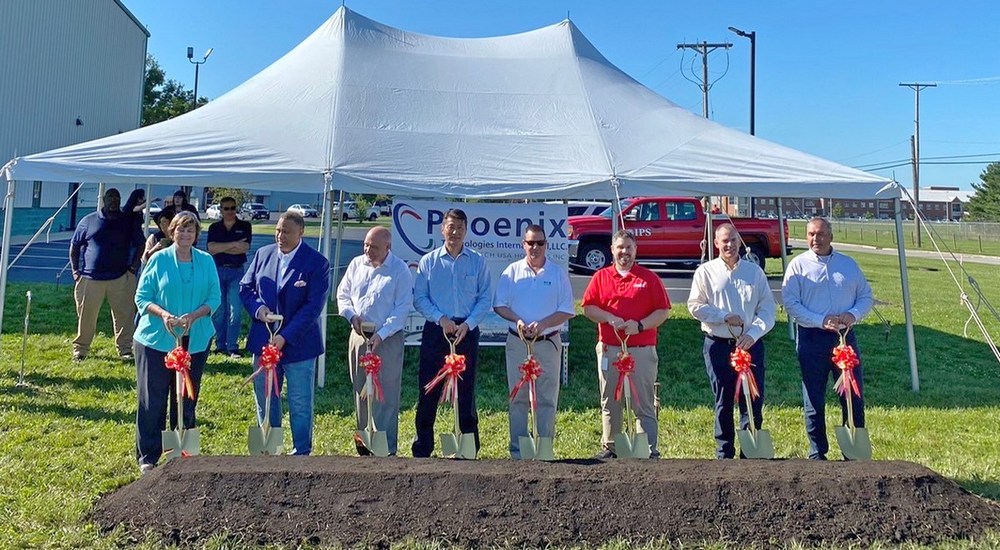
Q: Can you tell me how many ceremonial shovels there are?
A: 8